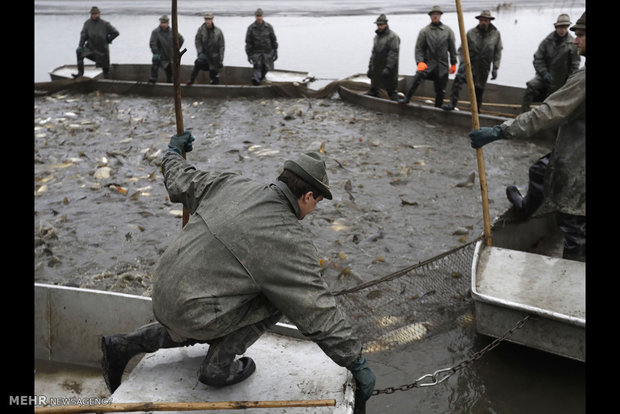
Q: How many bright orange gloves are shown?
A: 2